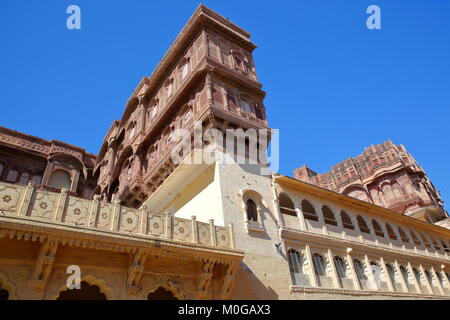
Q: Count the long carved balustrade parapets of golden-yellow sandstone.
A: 1